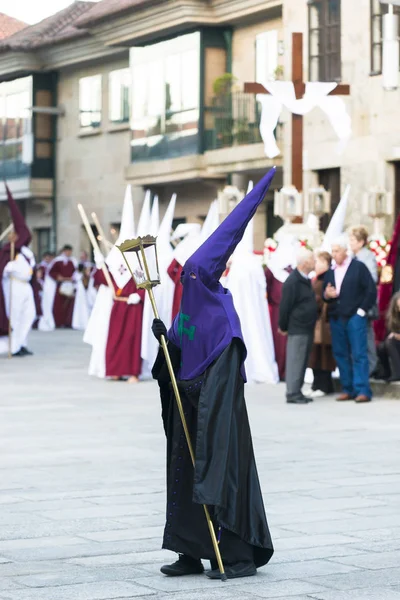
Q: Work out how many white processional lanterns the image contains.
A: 4